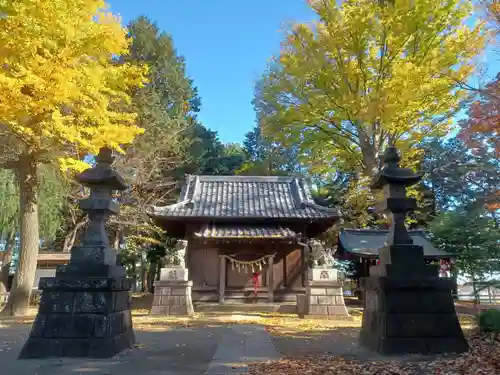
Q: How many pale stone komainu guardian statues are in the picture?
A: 2